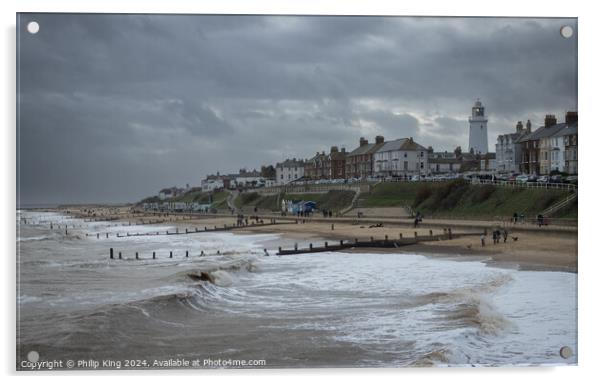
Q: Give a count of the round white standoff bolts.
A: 4